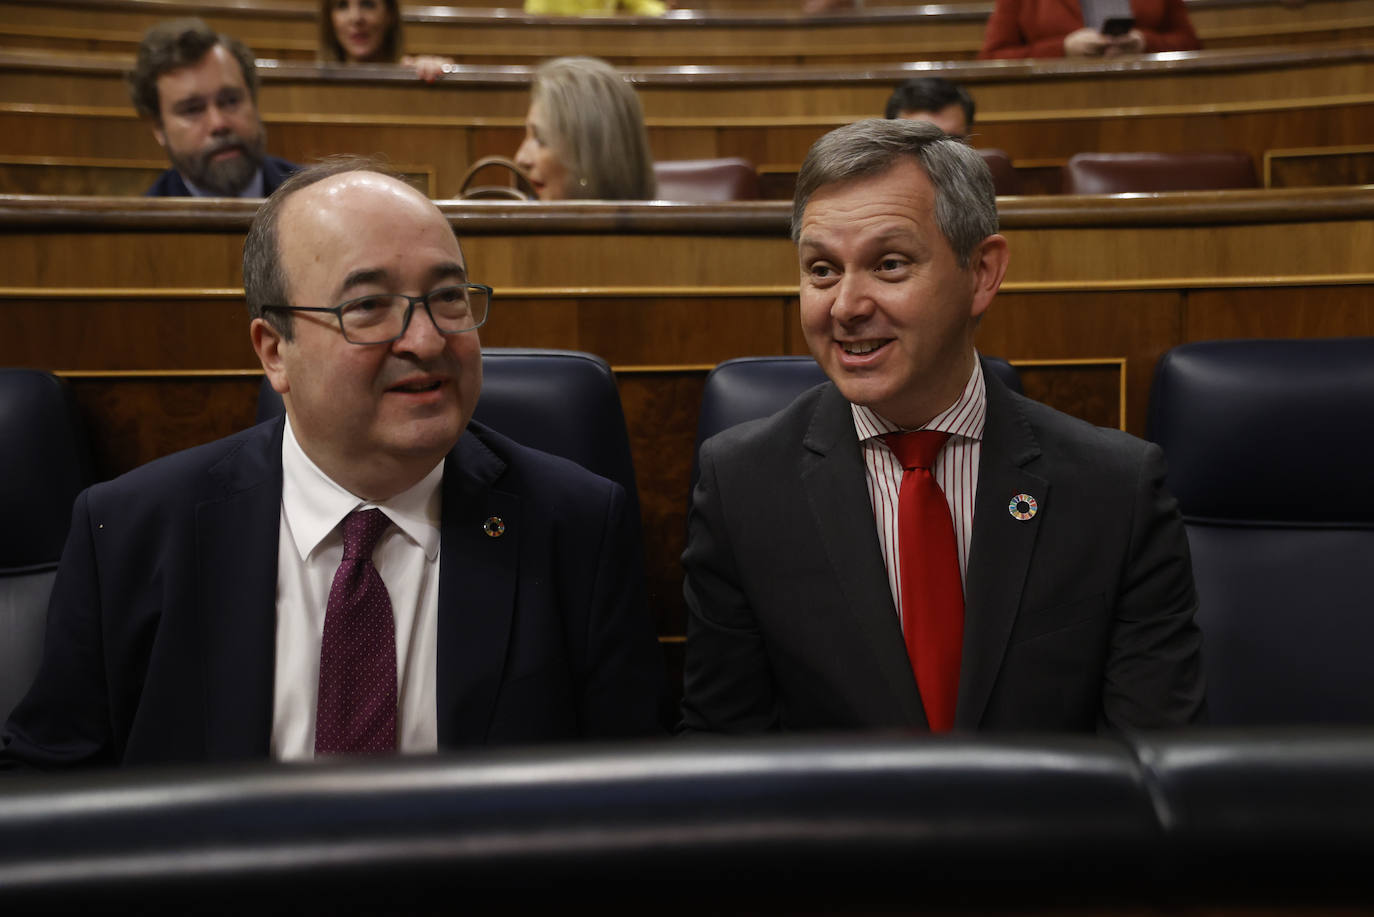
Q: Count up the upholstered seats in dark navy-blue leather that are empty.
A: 2